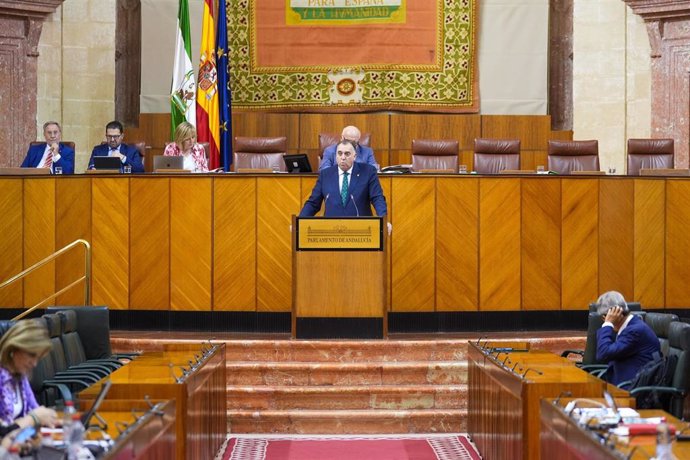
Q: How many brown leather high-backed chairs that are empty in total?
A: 5